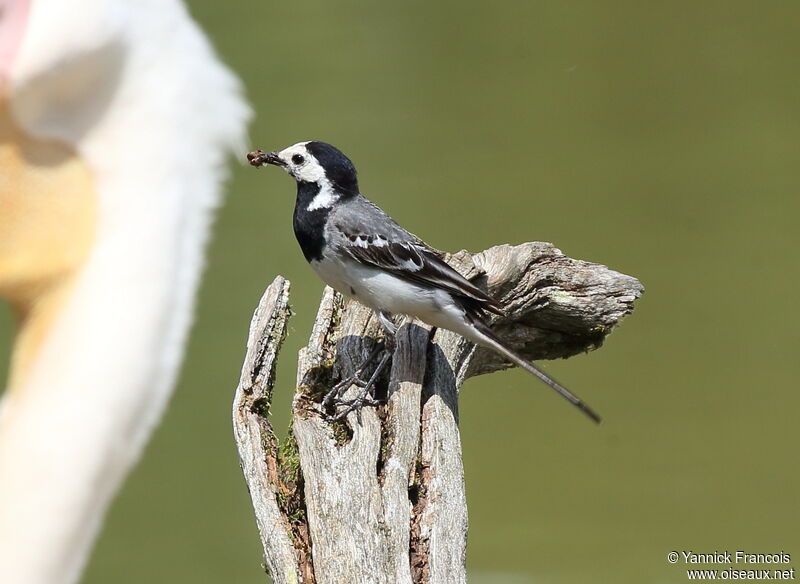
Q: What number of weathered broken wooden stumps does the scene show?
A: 1